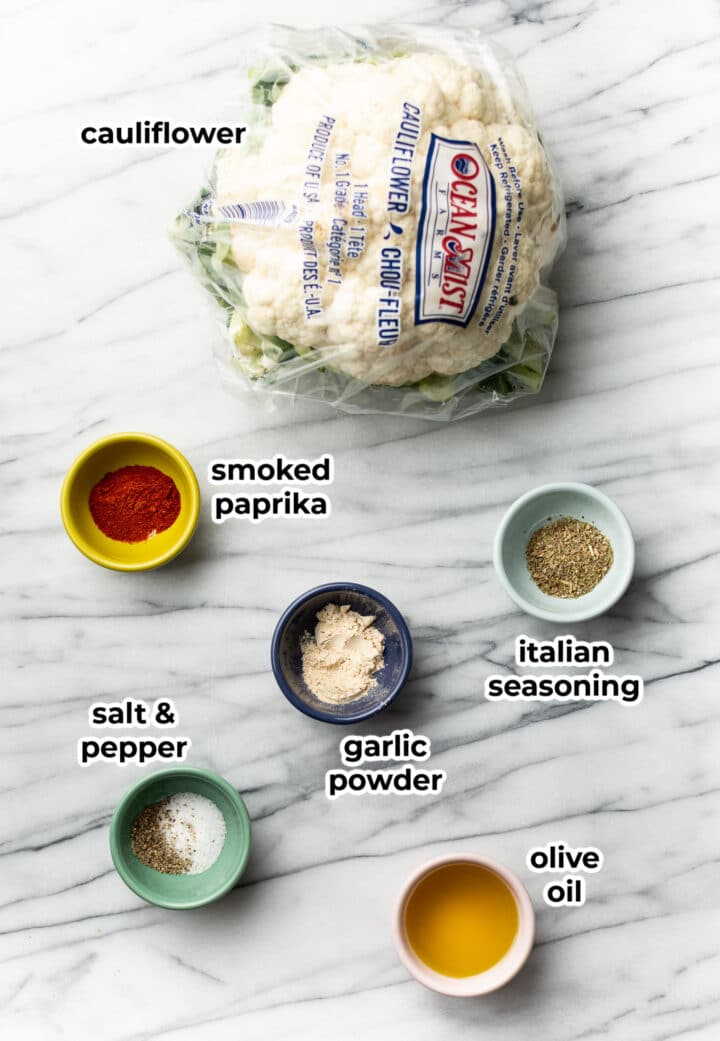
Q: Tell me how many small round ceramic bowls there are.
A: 5